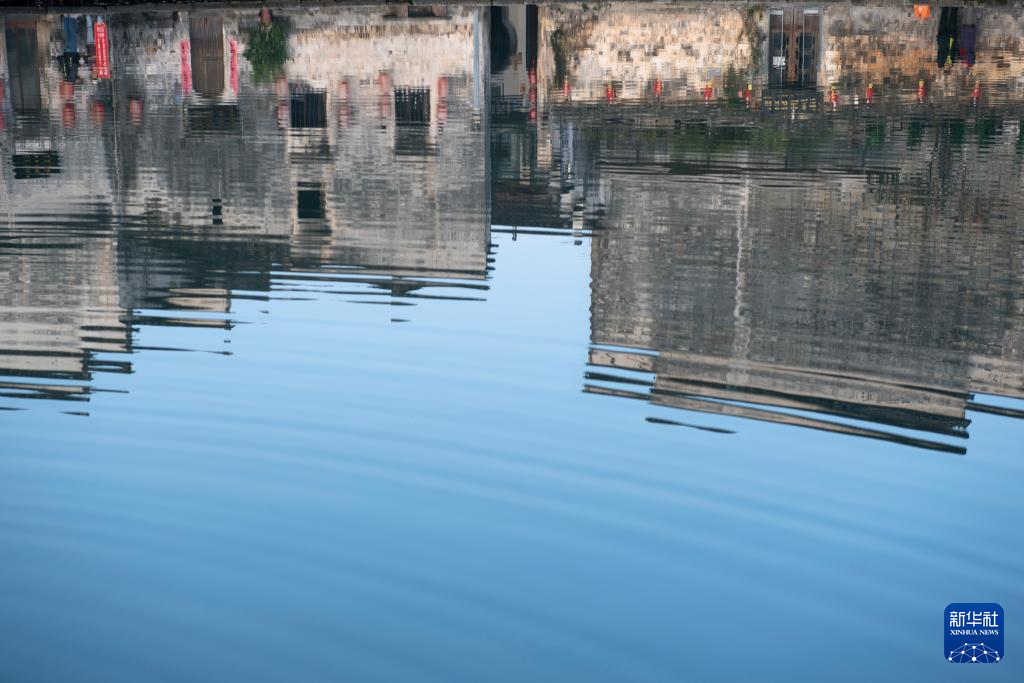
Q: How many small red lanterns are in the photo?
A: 9